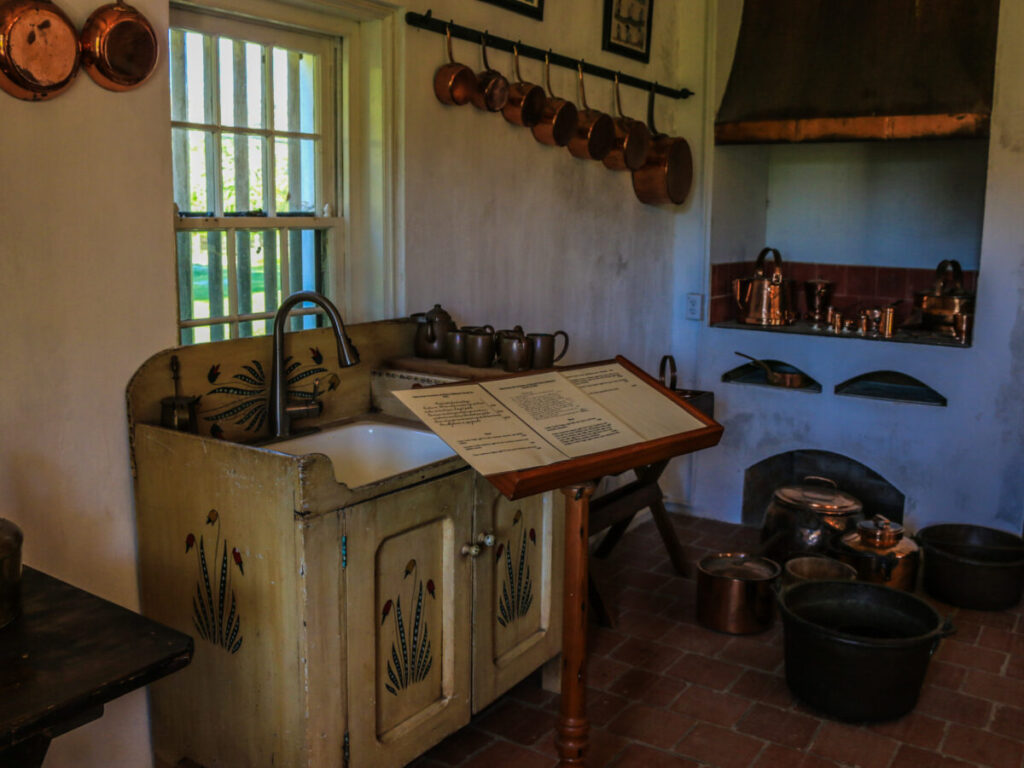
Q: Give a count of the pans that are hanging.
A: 9